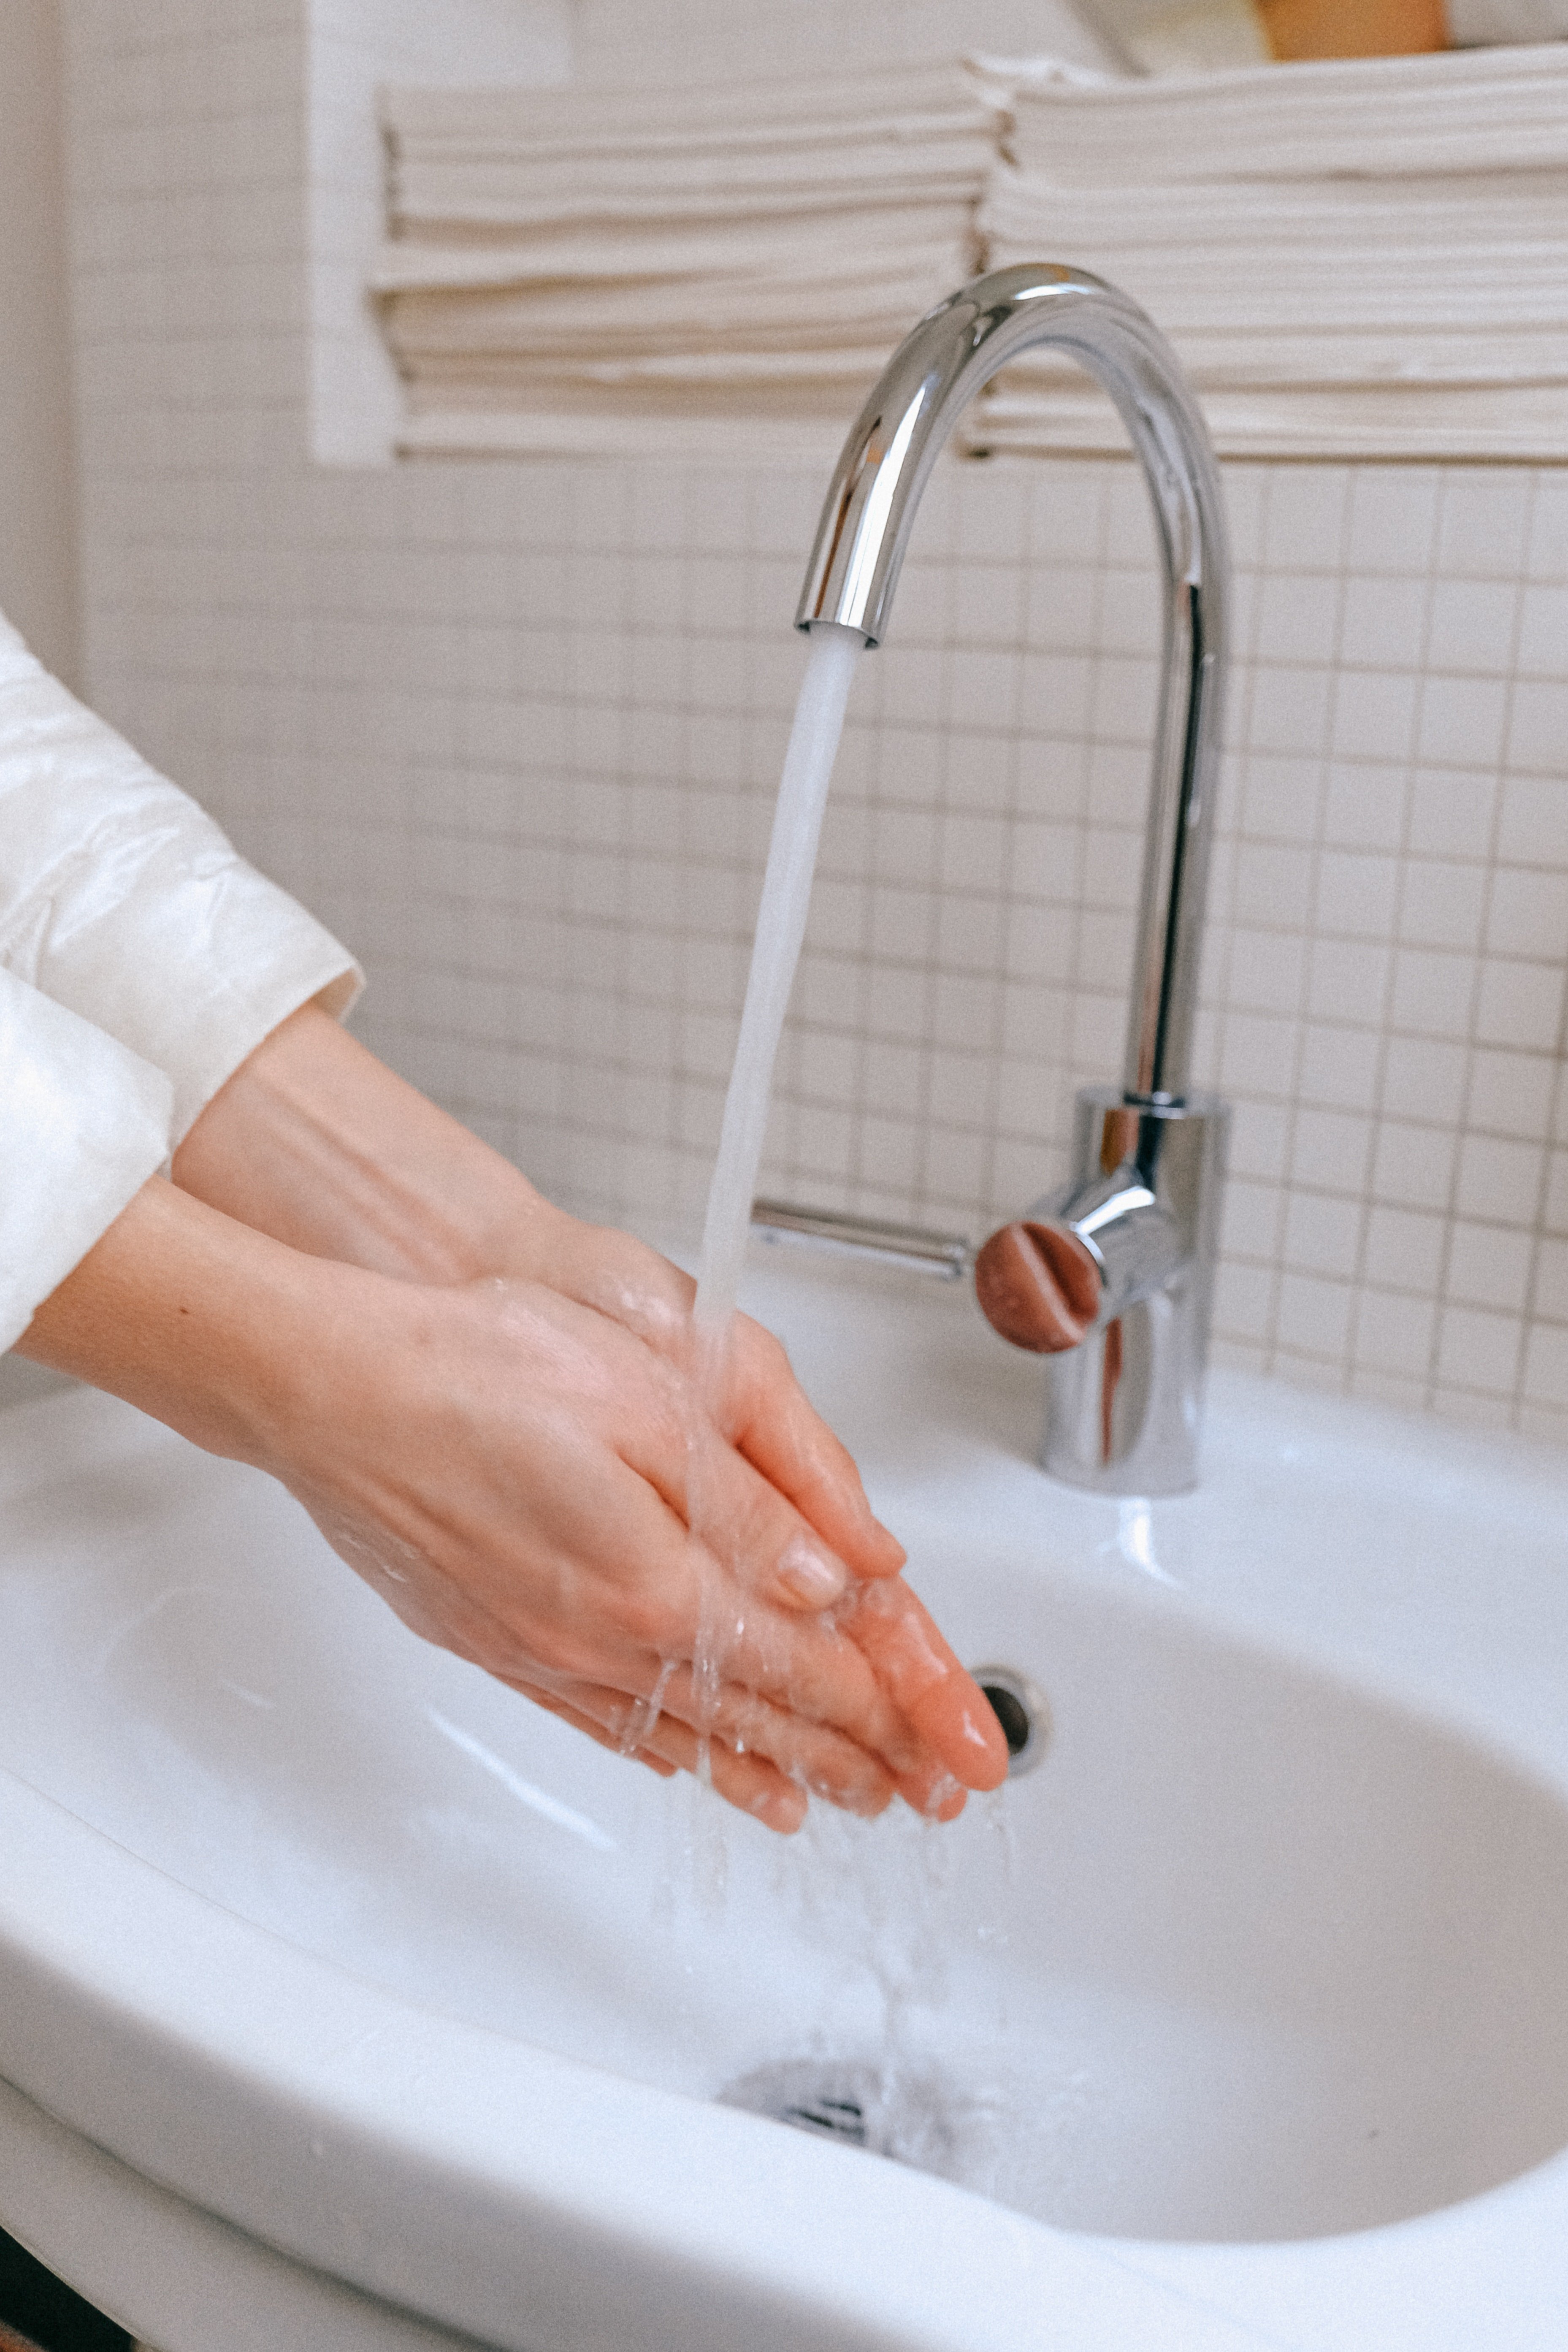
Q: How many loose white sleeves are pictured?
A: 2